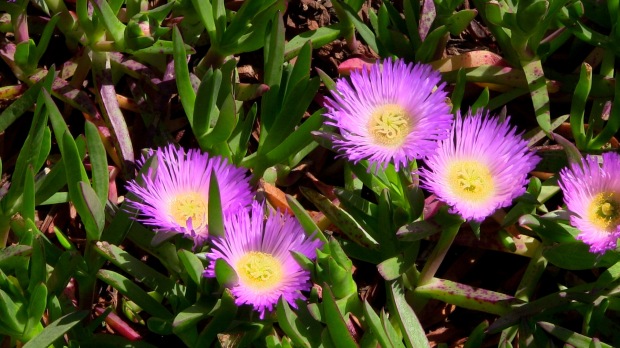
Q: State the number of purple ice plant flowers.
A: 5